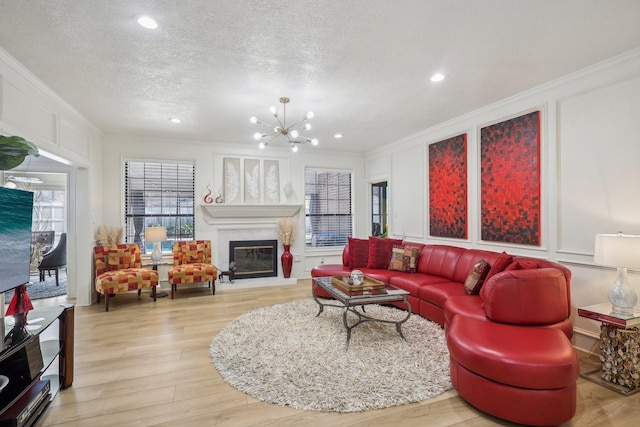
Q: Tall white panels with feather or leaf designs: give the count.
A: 3